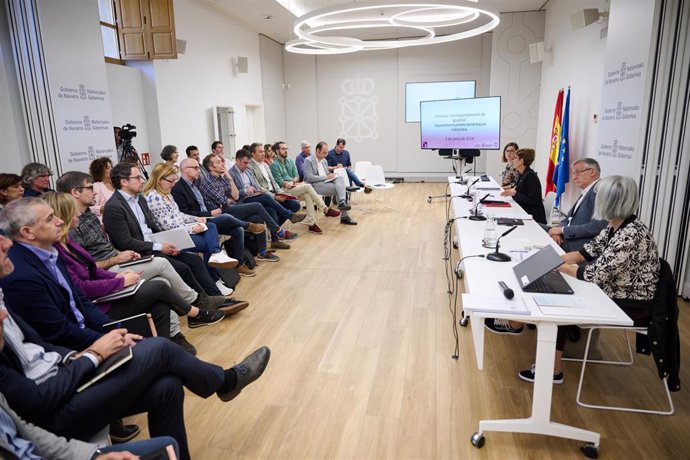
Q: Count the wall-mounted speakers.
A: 4